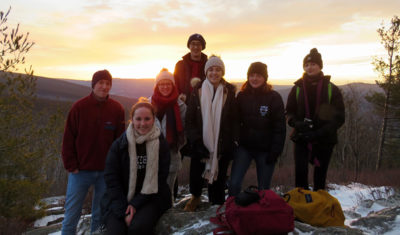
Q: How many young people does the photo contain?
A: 7